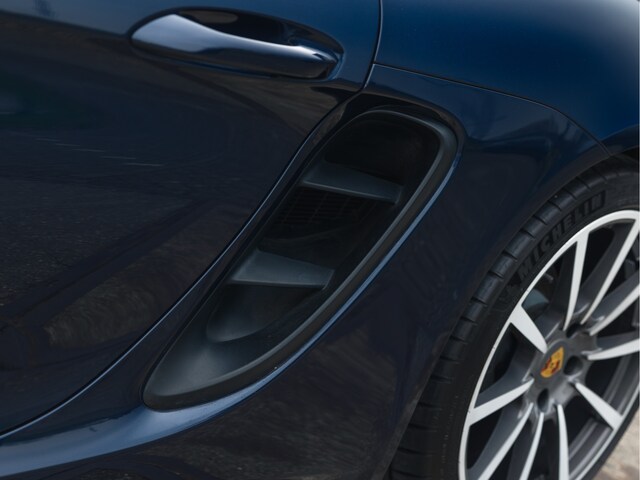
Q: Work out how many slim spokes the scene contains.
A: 10